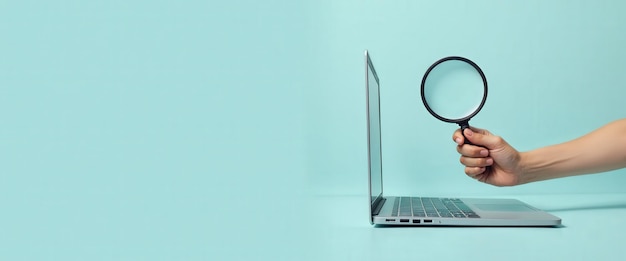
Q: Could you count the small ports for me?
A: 4